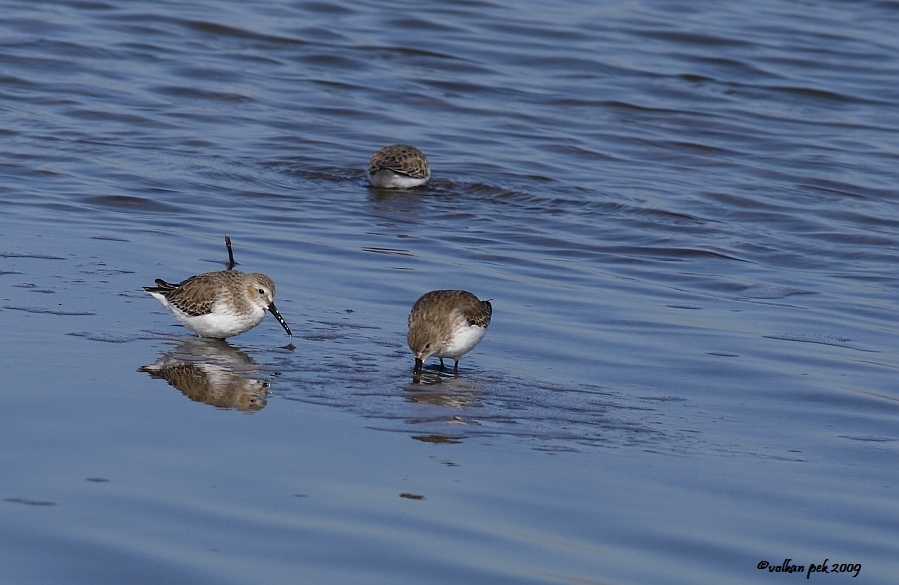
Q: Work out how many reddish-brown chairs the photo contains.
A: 0